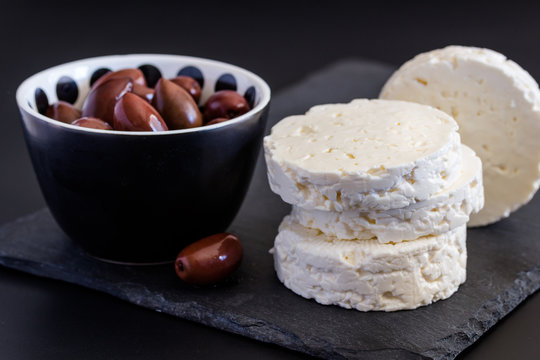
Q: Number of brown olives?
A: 11